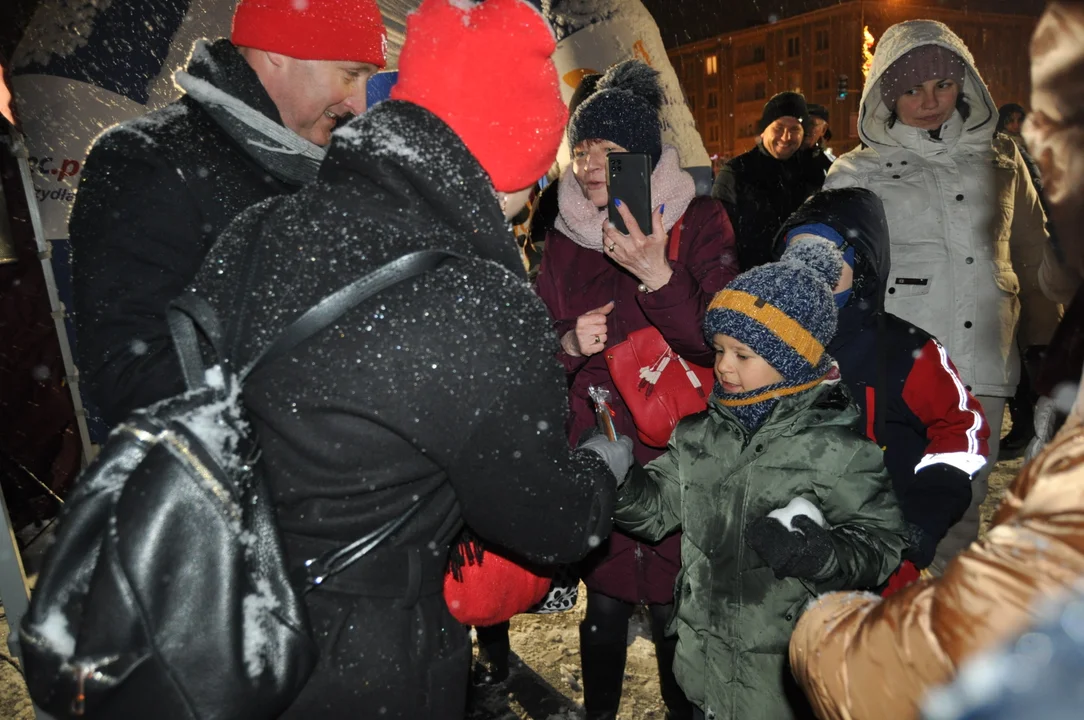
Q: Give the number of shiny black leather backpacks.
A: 1